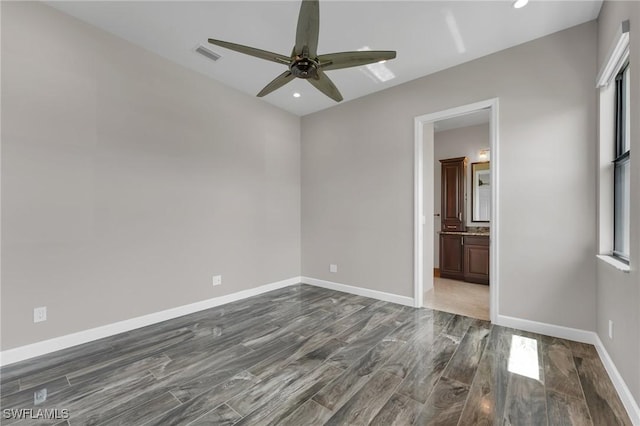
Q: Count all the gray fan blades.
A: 5